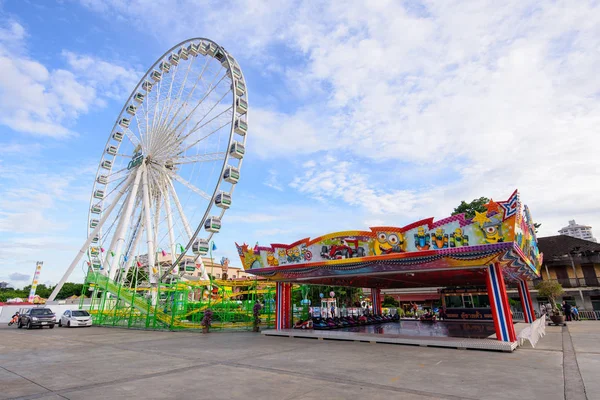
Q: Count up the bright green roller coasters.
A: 1